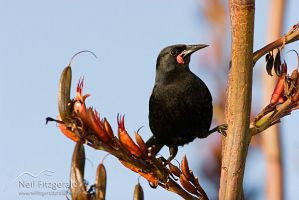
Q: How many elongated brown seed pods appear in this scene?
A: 4